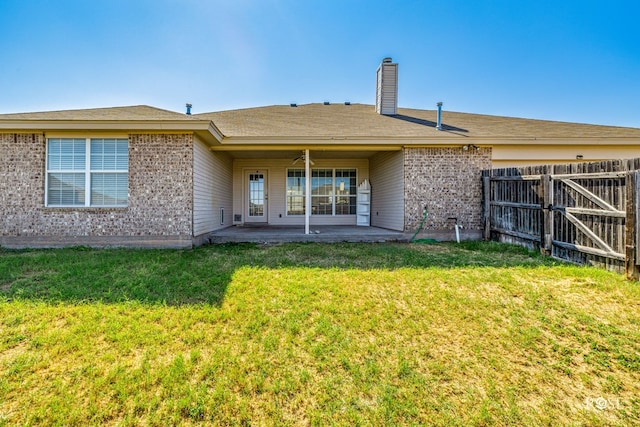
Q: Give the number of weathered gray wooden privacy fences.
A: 1